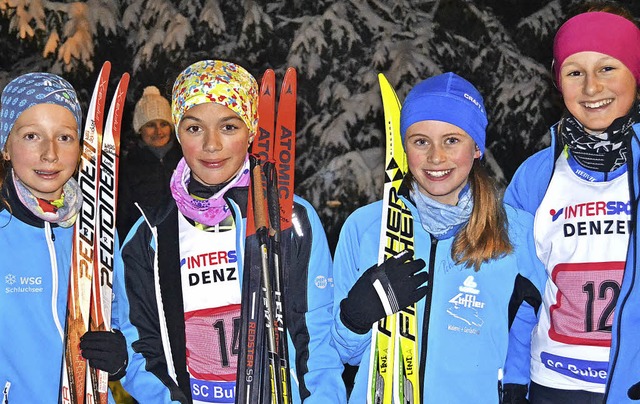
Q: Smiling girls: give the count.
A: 4